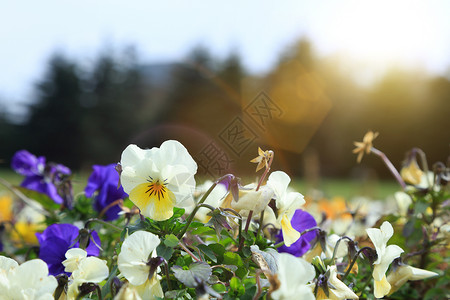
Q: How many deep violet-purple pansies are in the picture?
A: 4